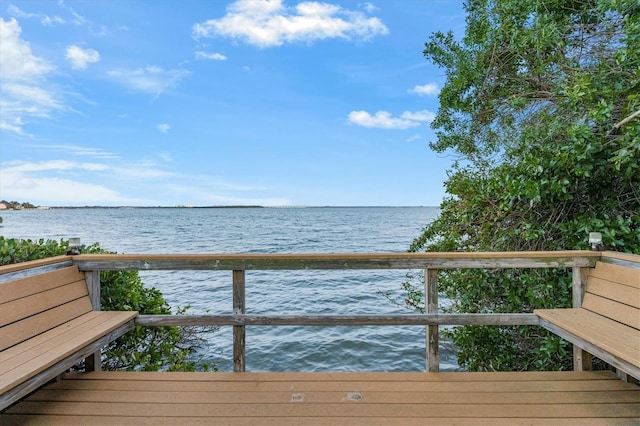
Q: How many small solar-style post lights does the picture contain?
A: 2